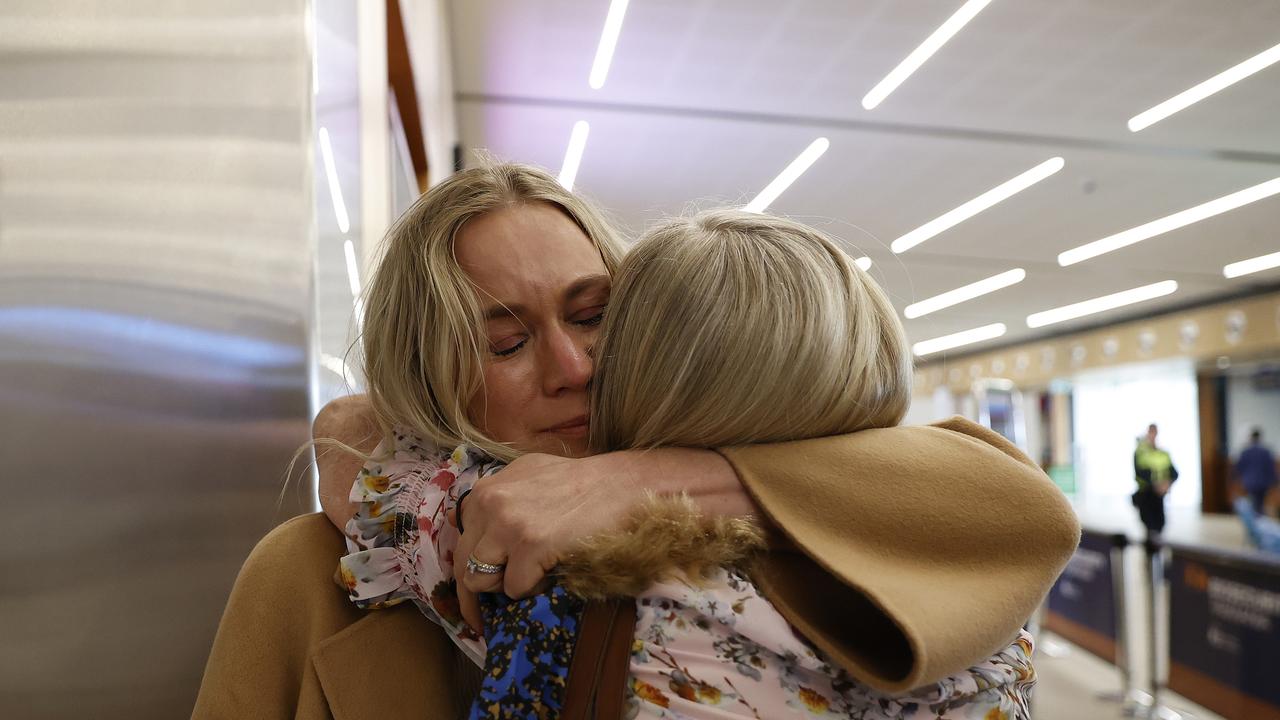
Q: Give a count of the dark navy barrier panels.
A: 2